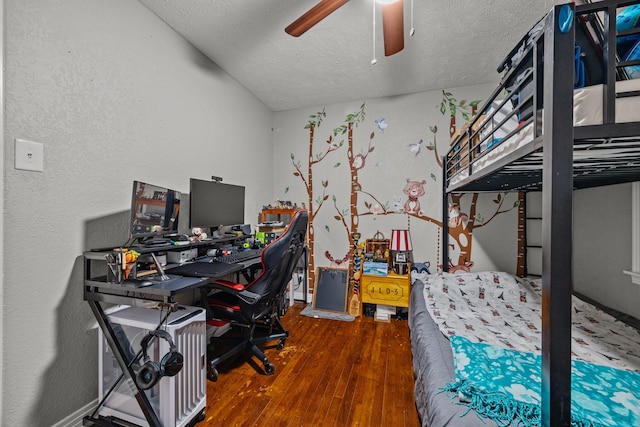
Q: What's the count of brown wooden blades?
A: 2